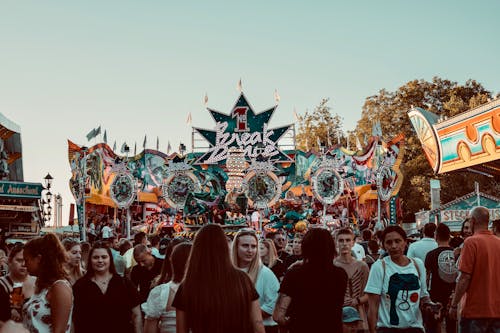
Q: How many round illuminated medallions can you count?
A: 5